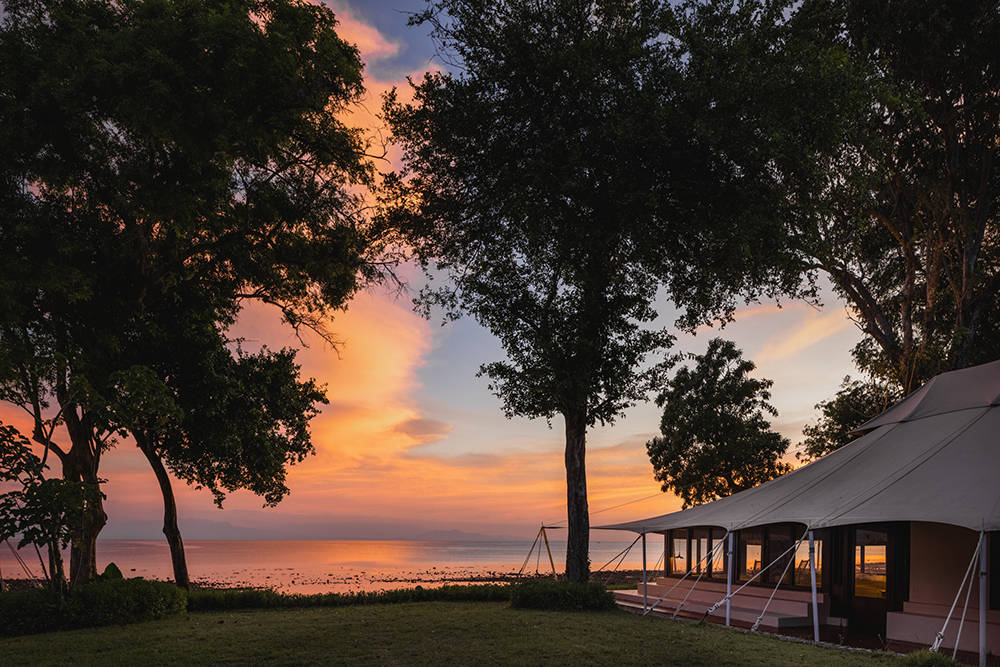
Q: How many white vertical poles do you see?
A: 4